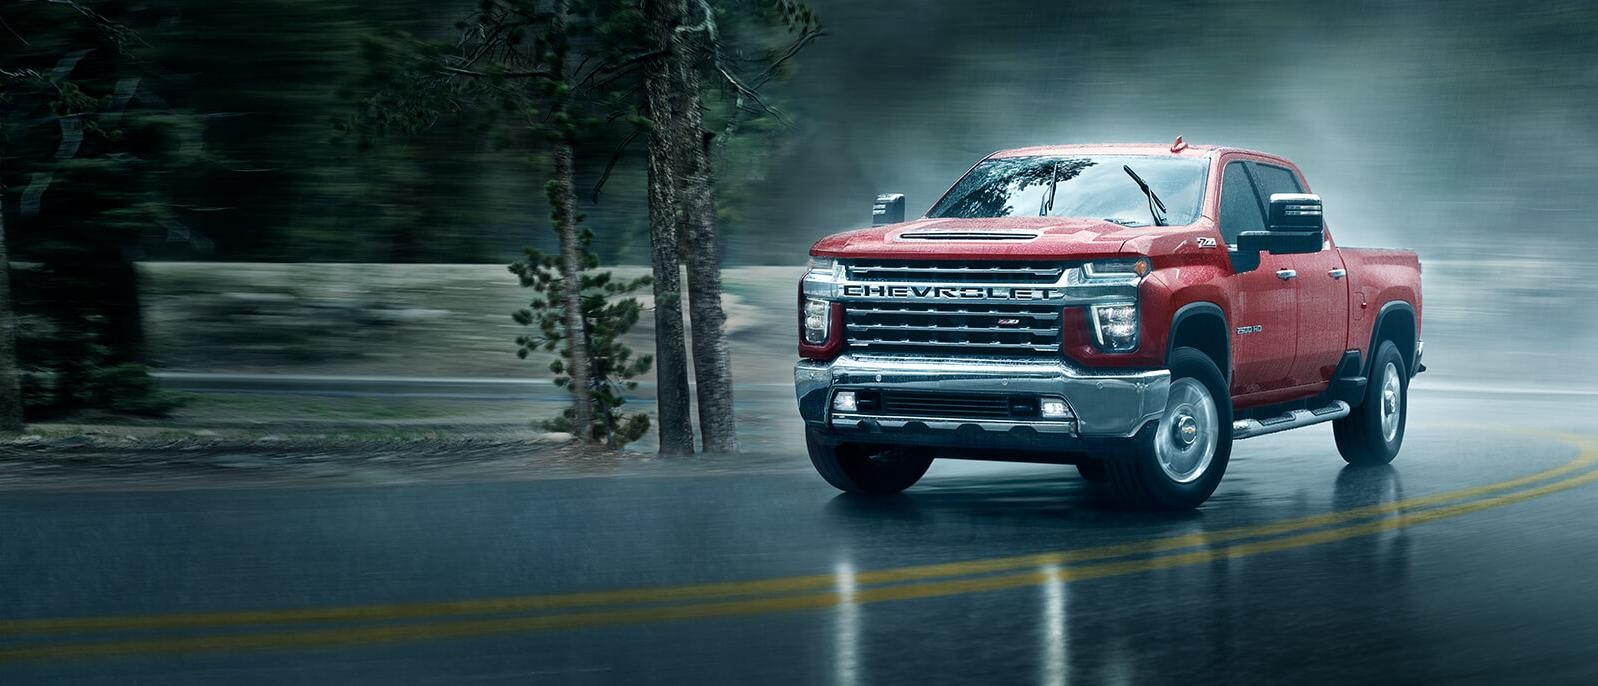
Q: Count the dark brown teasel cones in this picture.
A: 0